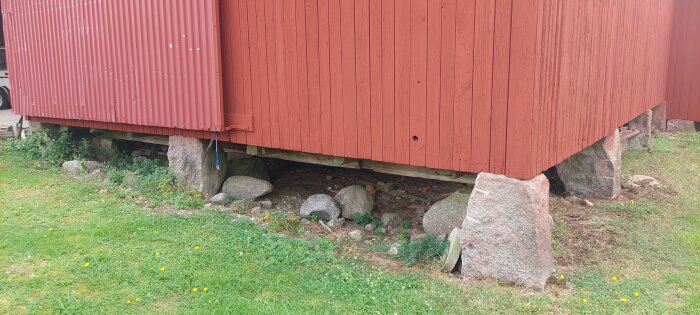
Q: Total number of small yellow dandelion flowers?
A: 14